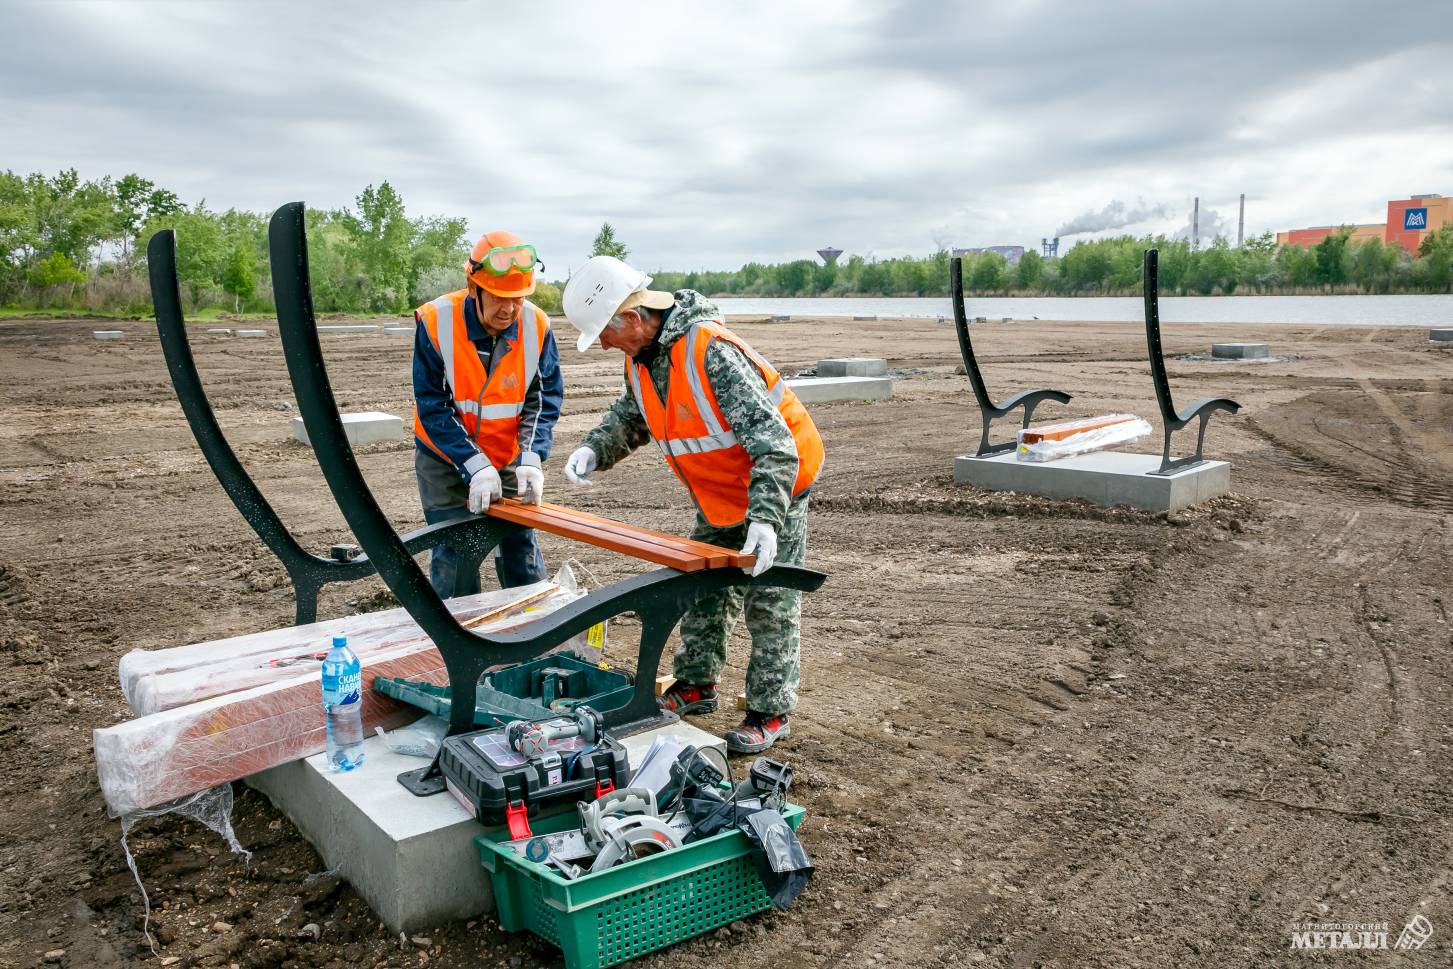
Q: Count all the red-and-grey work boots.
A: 2